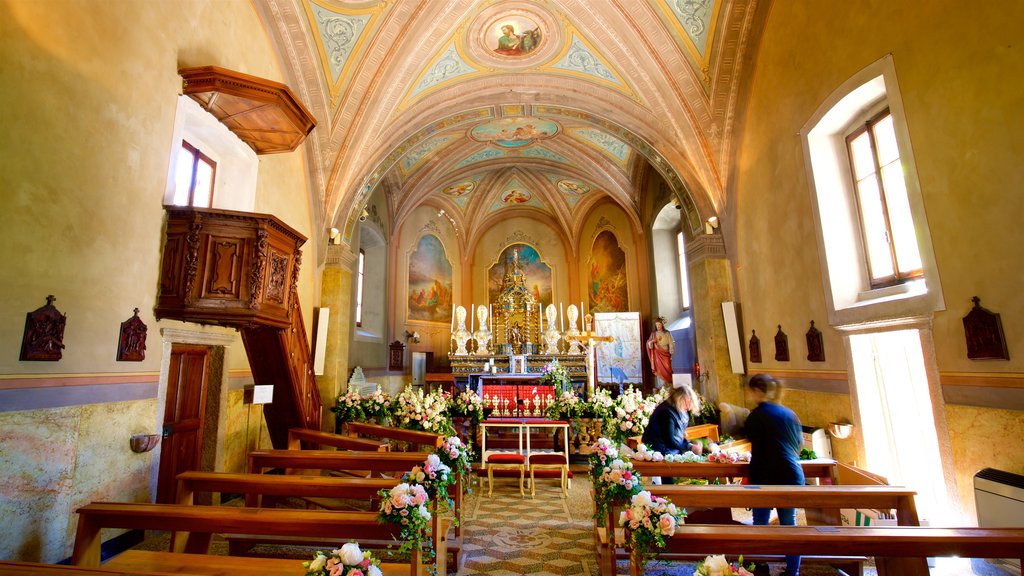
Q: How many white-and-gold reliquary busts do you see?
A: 4